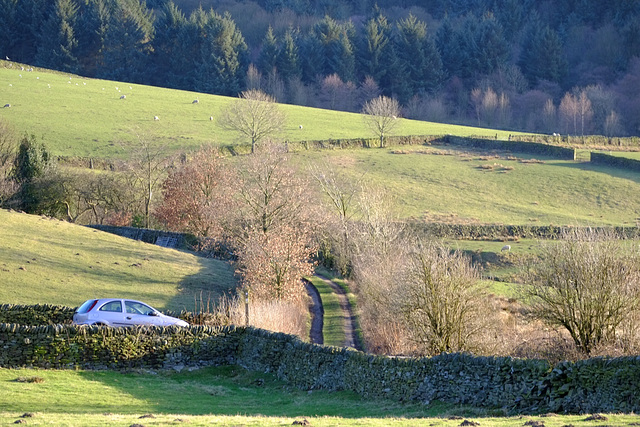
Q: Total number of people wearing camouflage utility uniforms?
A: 0